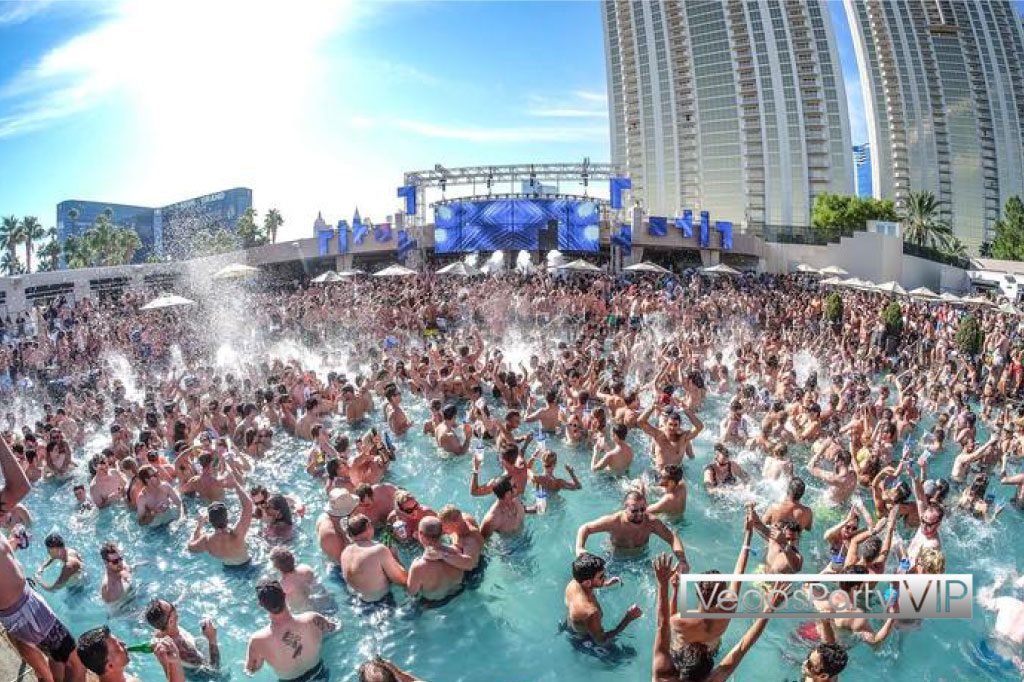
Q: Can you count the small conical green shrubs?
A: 3